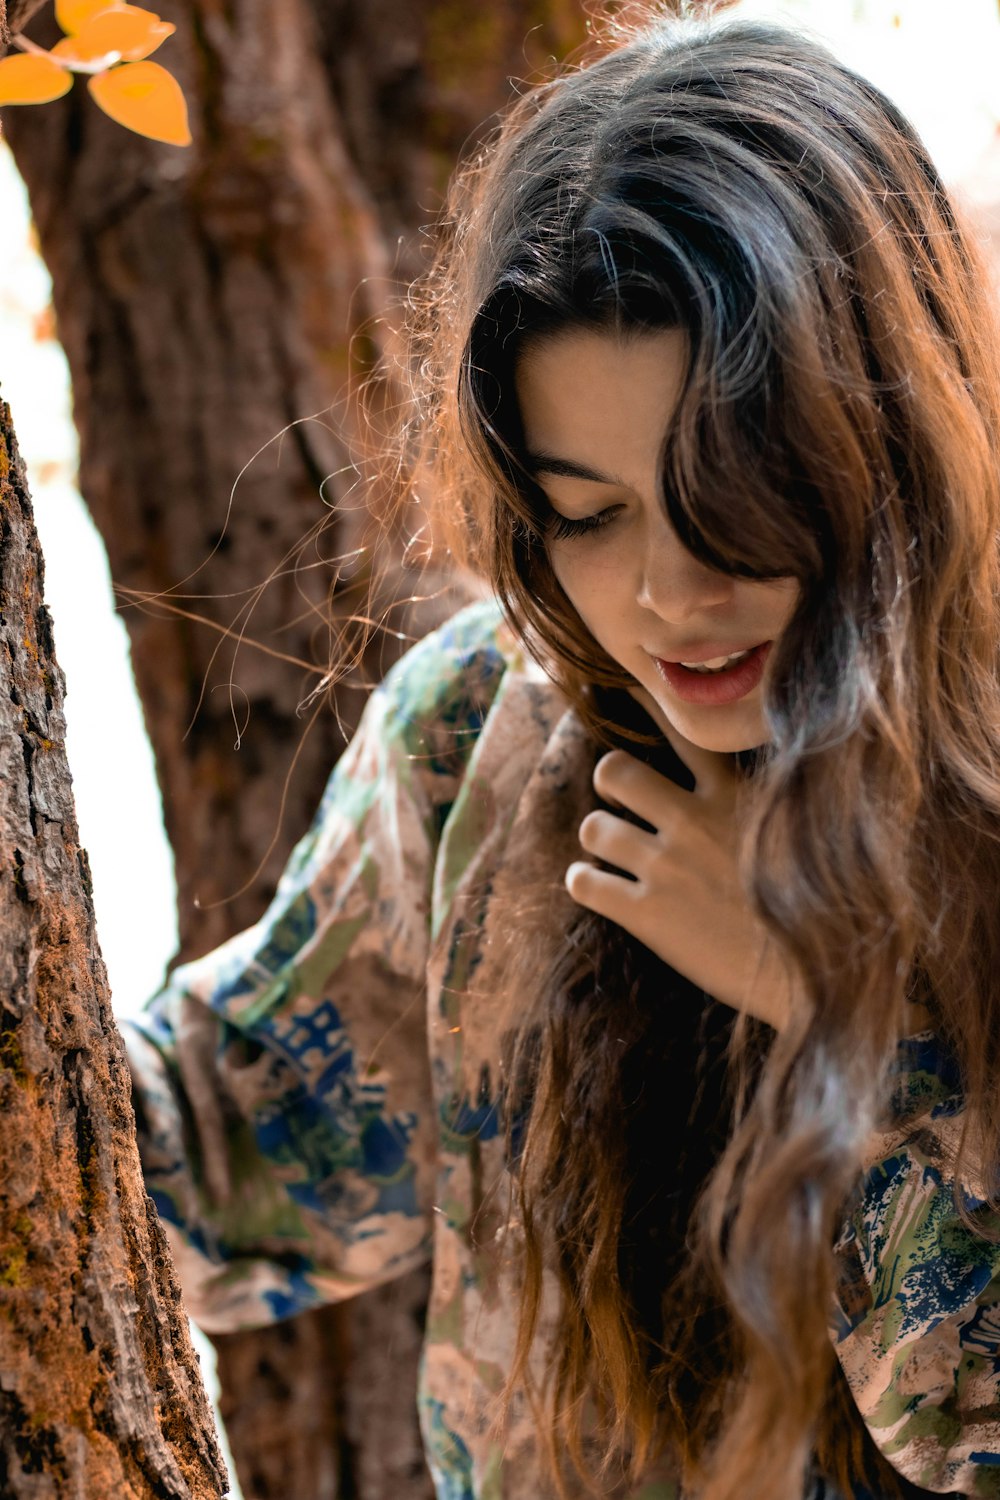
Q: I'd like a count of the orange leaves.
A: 4